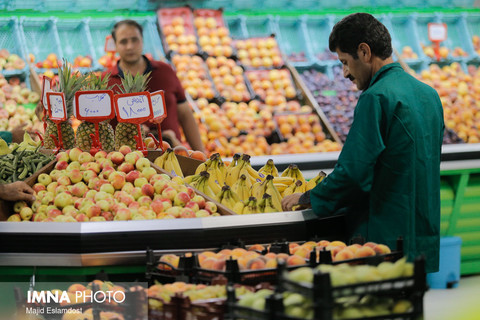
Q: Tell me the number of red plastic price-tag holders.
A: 7